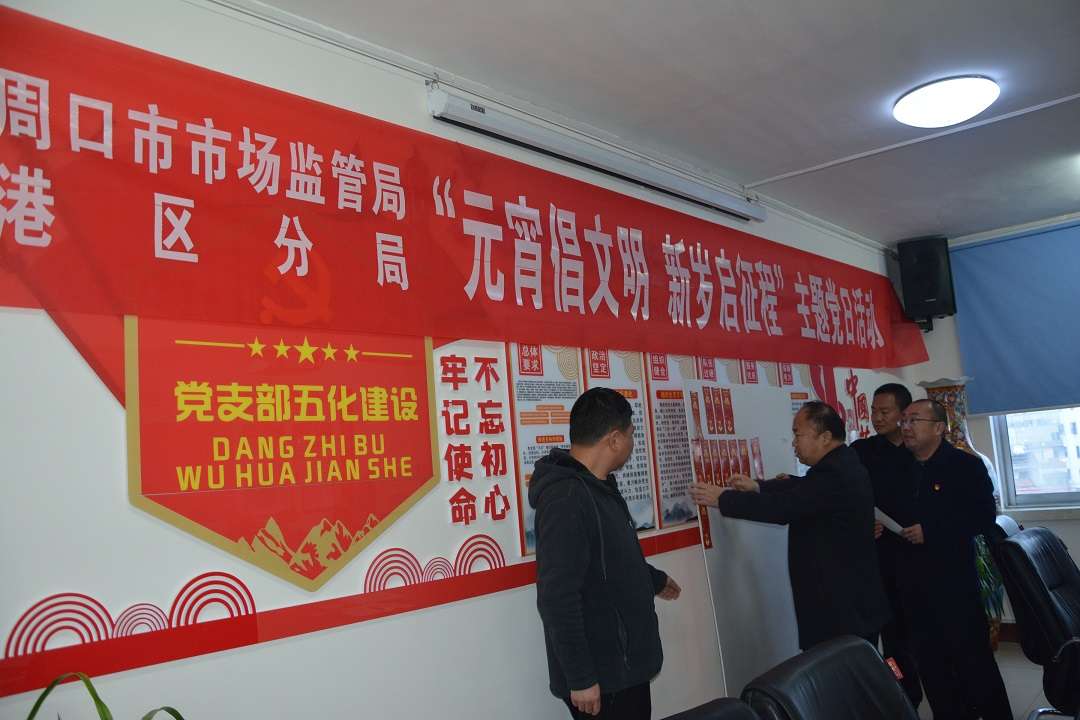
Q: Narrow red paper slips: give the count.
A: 12